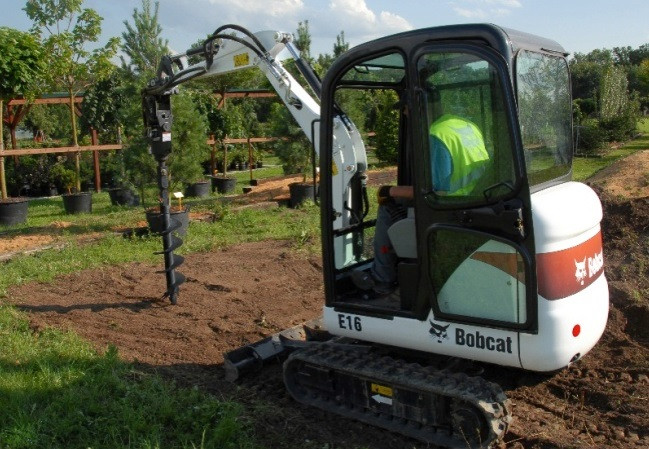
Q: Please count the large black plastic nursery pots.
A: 7